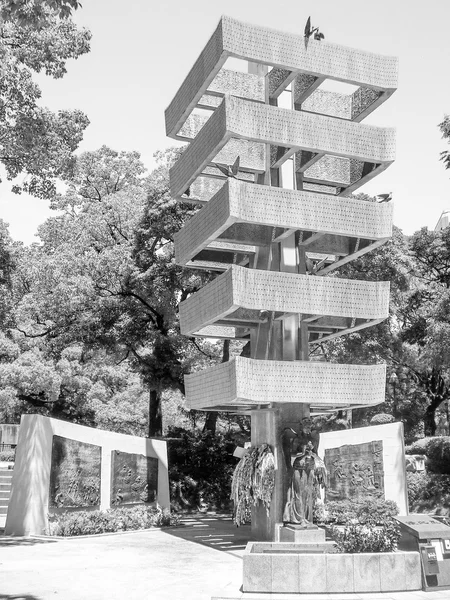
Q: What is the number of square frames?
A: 5